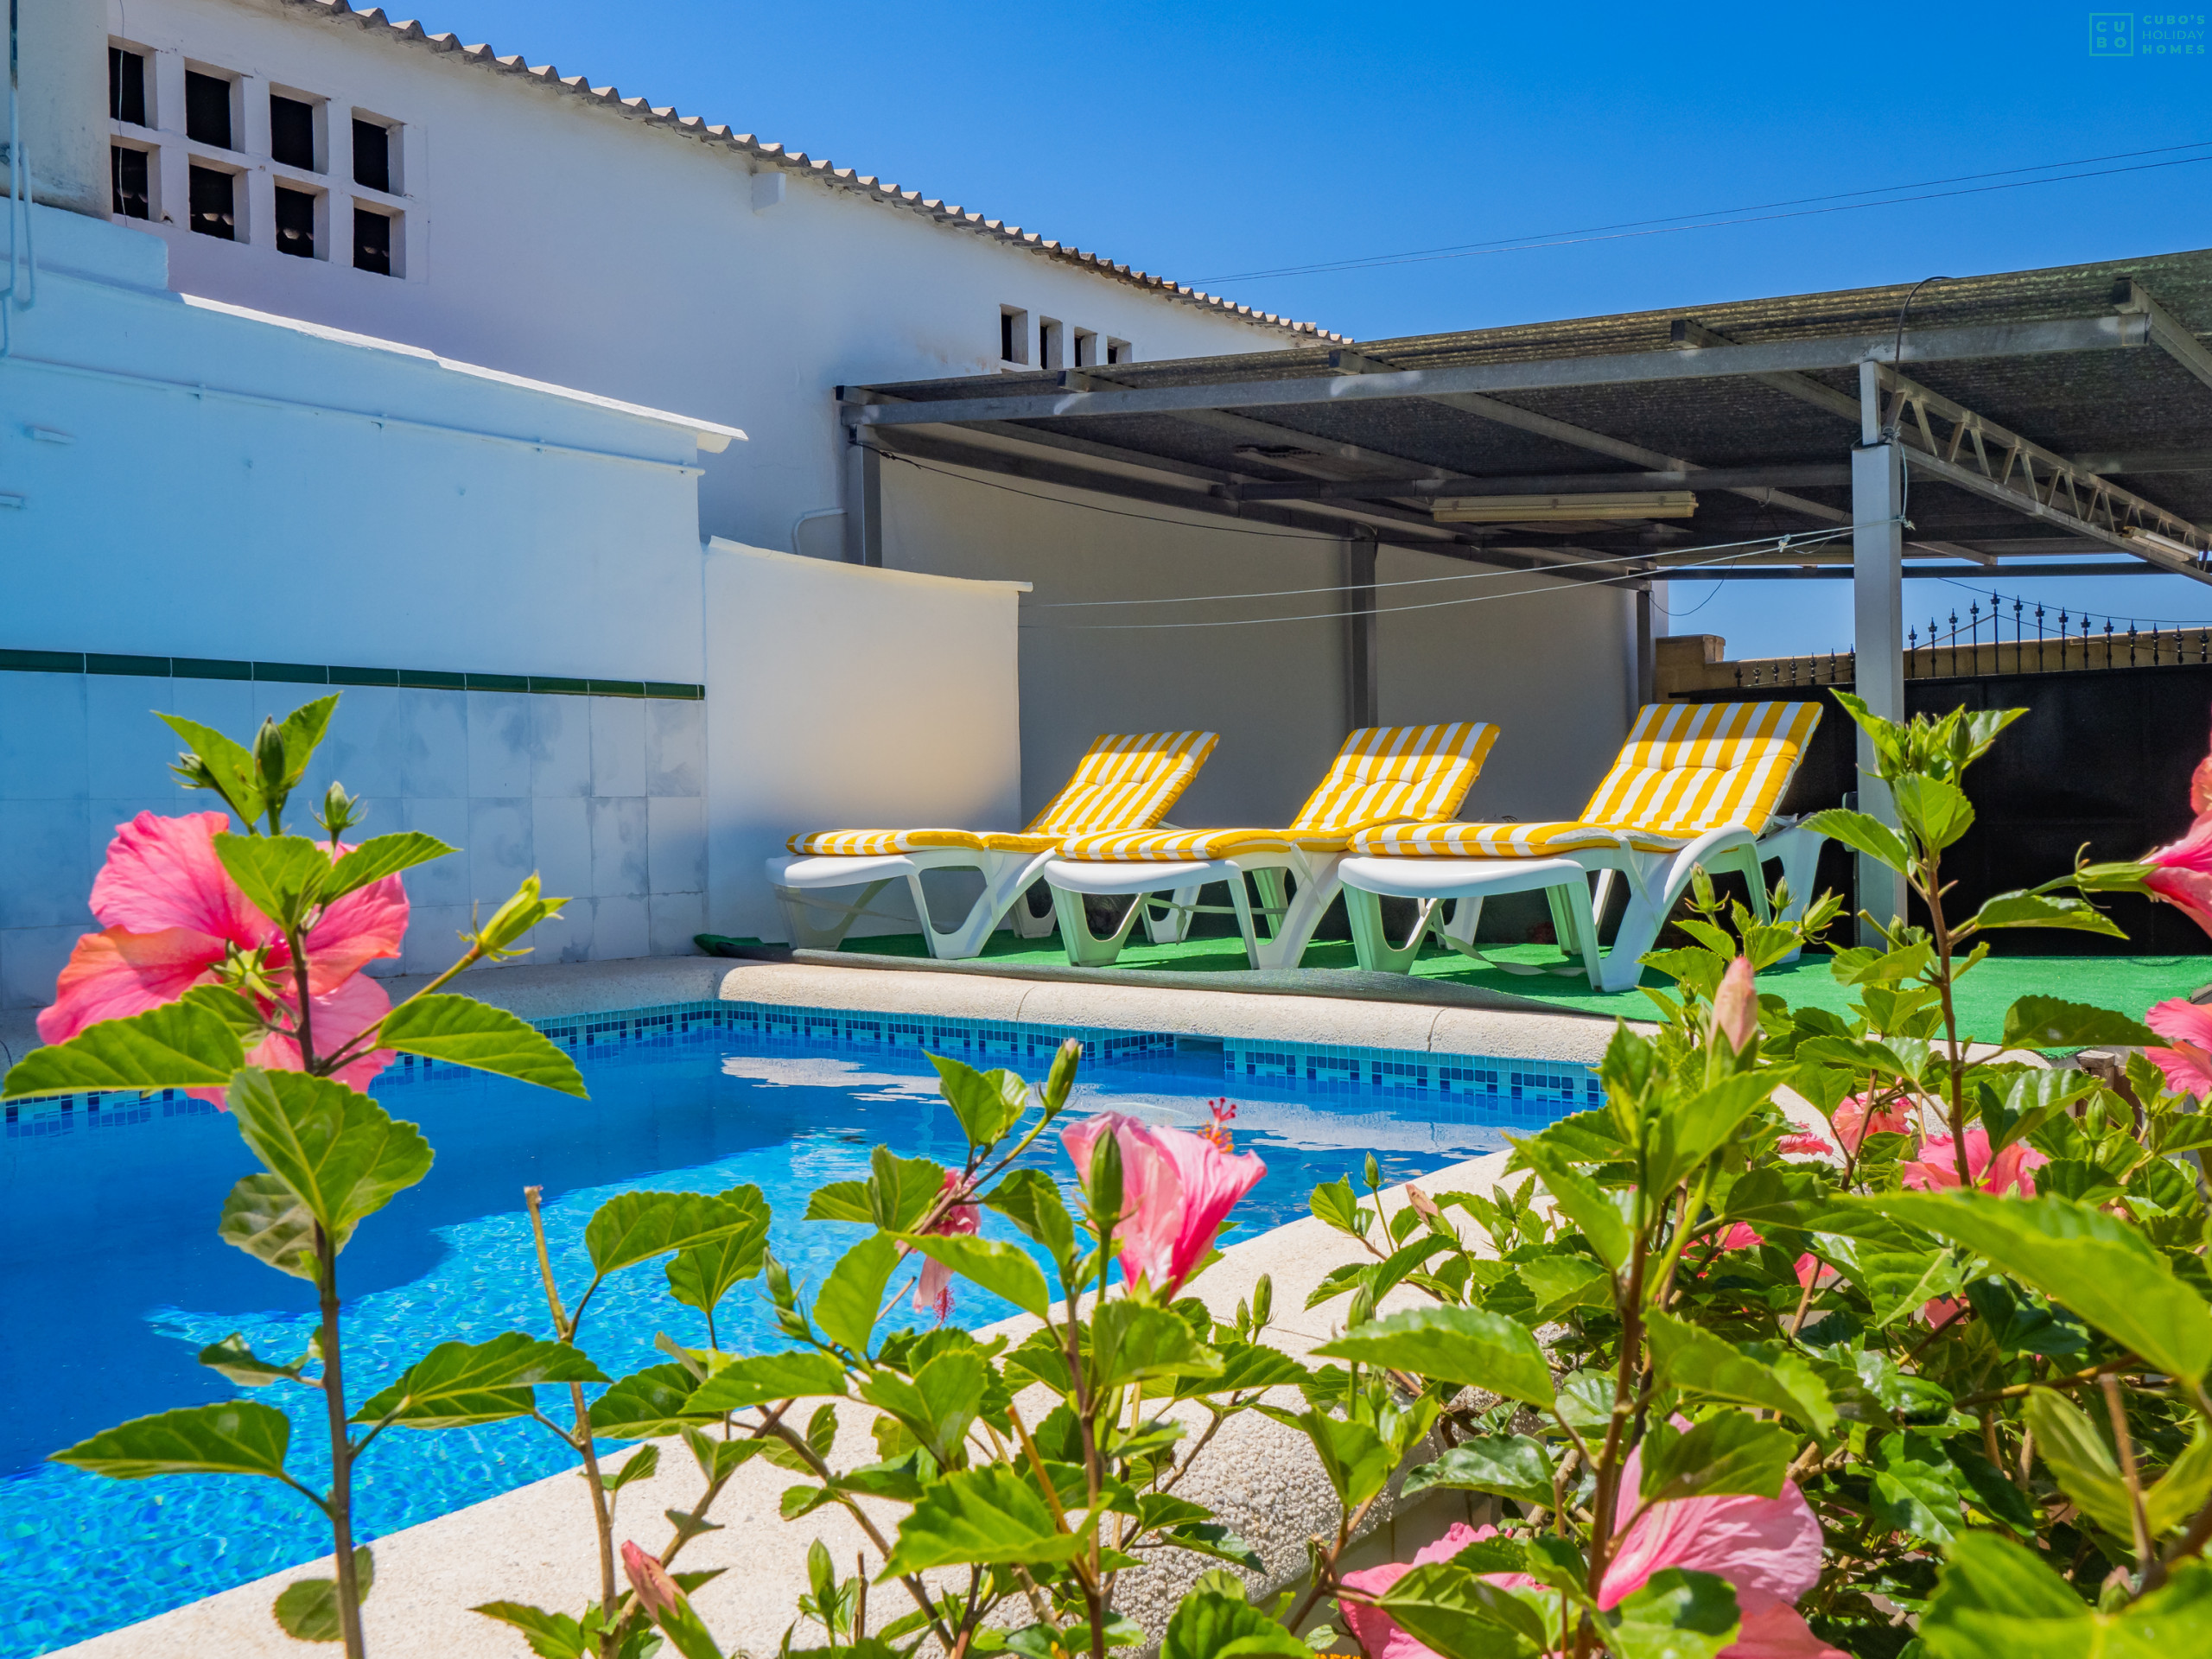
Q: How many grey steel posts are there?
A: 4